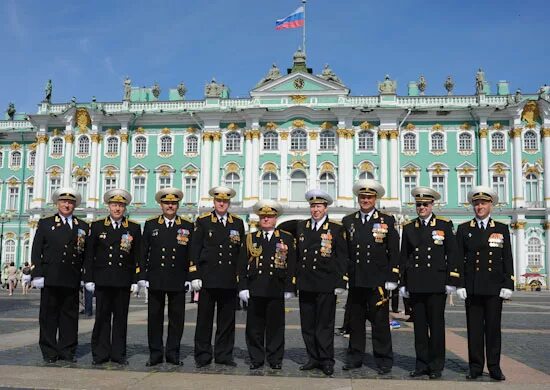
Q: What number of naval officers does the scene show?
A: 9